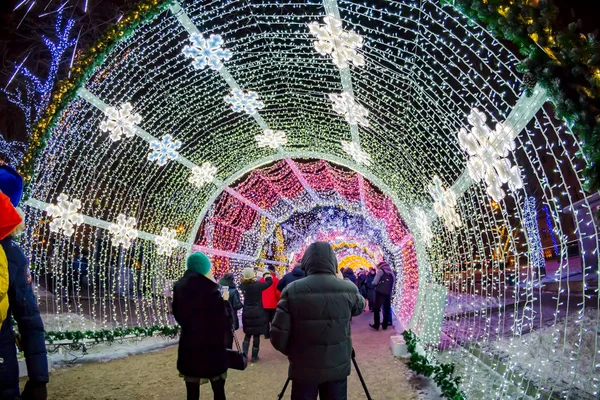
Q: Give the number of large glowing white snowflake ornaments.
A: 15